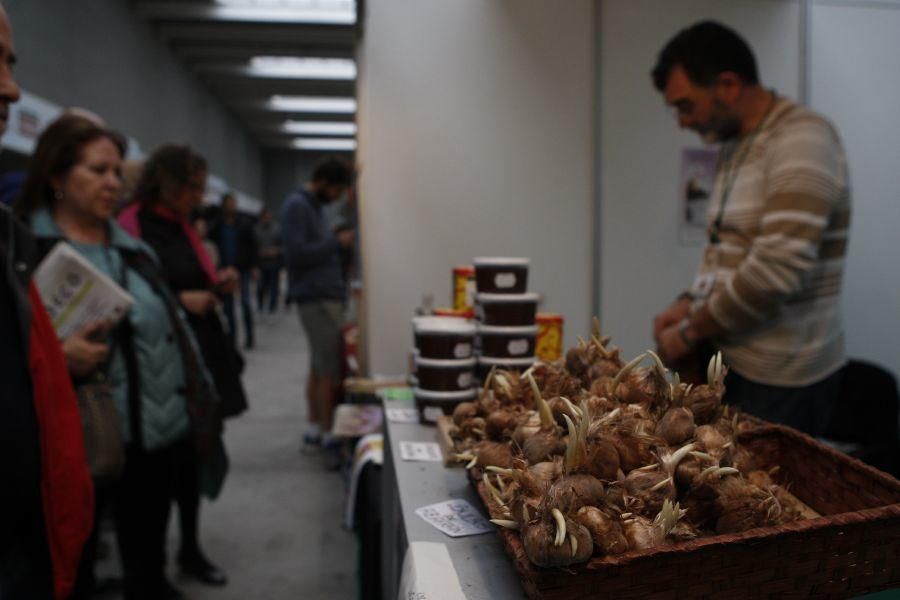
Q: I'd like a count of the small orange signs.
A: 0